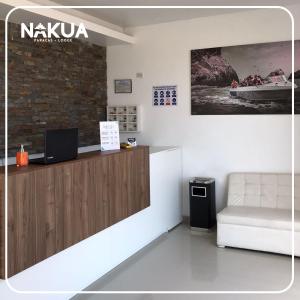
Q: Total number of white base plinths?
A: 1